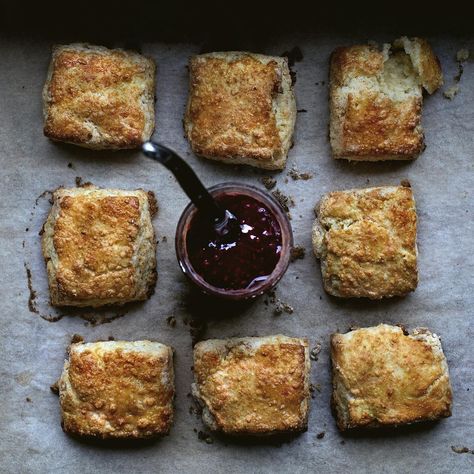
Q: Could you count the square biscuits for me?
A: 8